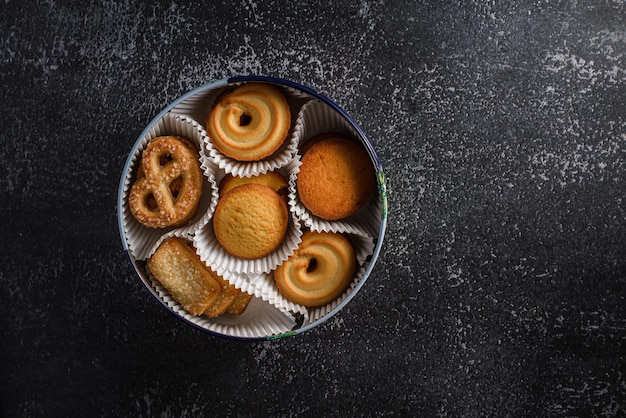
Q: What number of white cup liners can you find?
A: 6